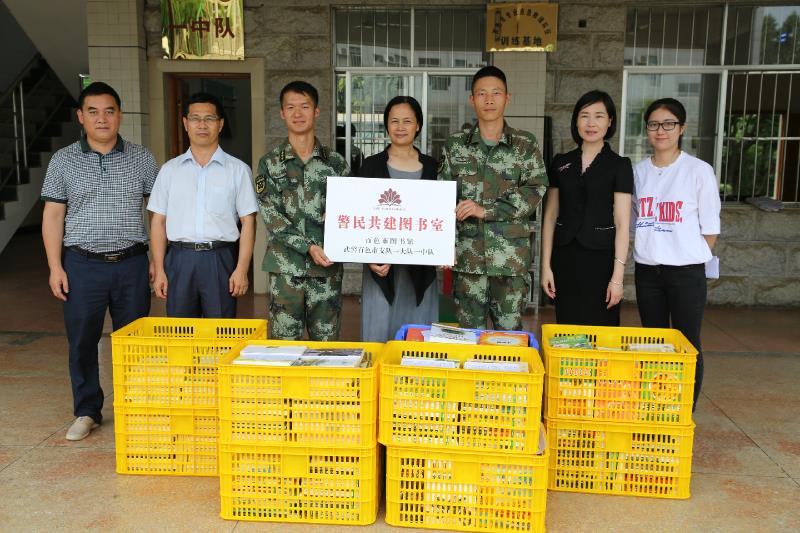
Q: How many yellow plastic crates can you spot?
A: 8